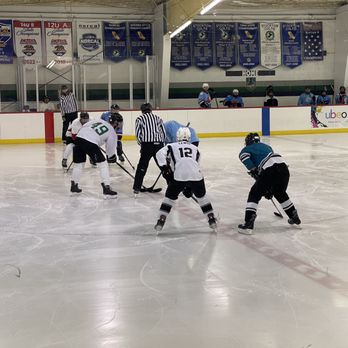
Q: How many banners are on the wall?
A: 13